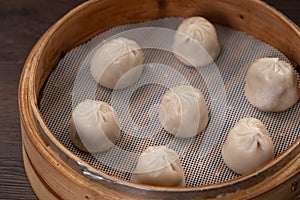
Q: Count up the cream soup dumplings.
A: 7